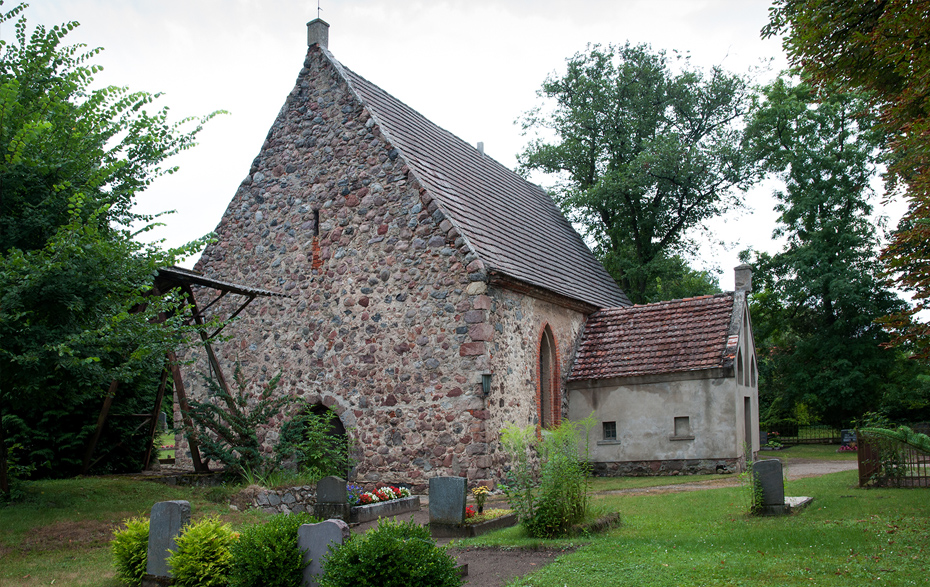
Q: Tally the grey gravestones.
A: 5